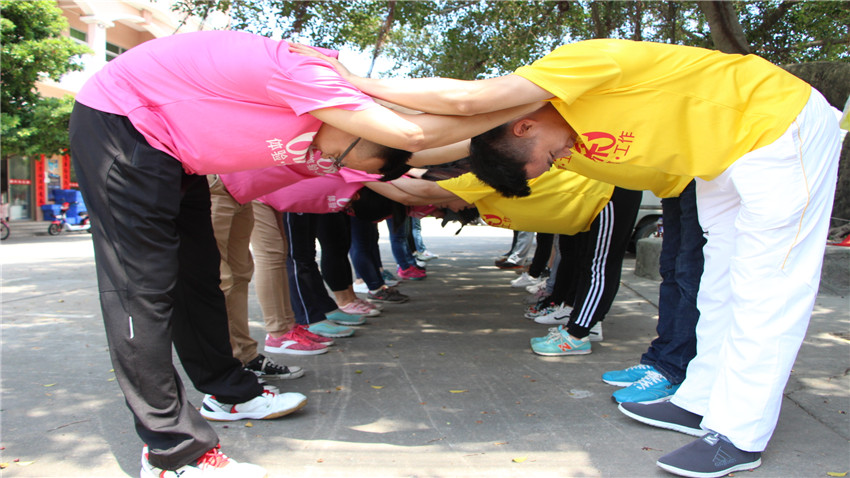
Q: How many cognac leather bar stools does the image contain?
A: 0